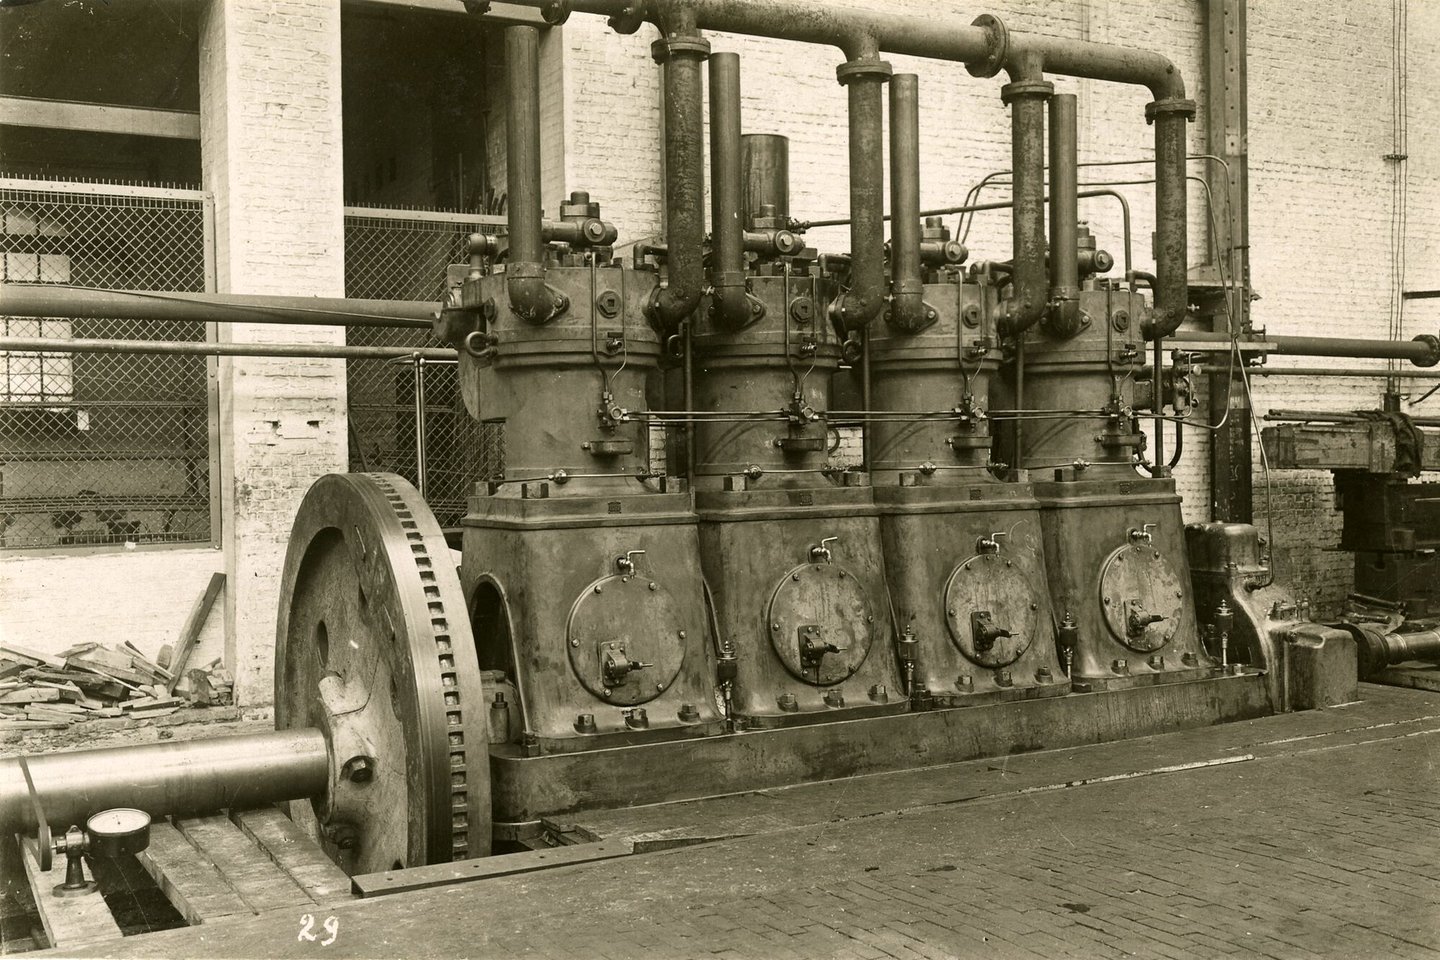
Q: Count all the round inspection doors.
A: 4